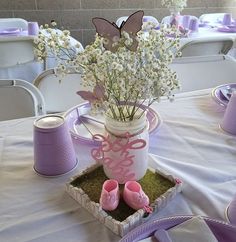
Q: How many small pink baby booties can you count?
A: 2